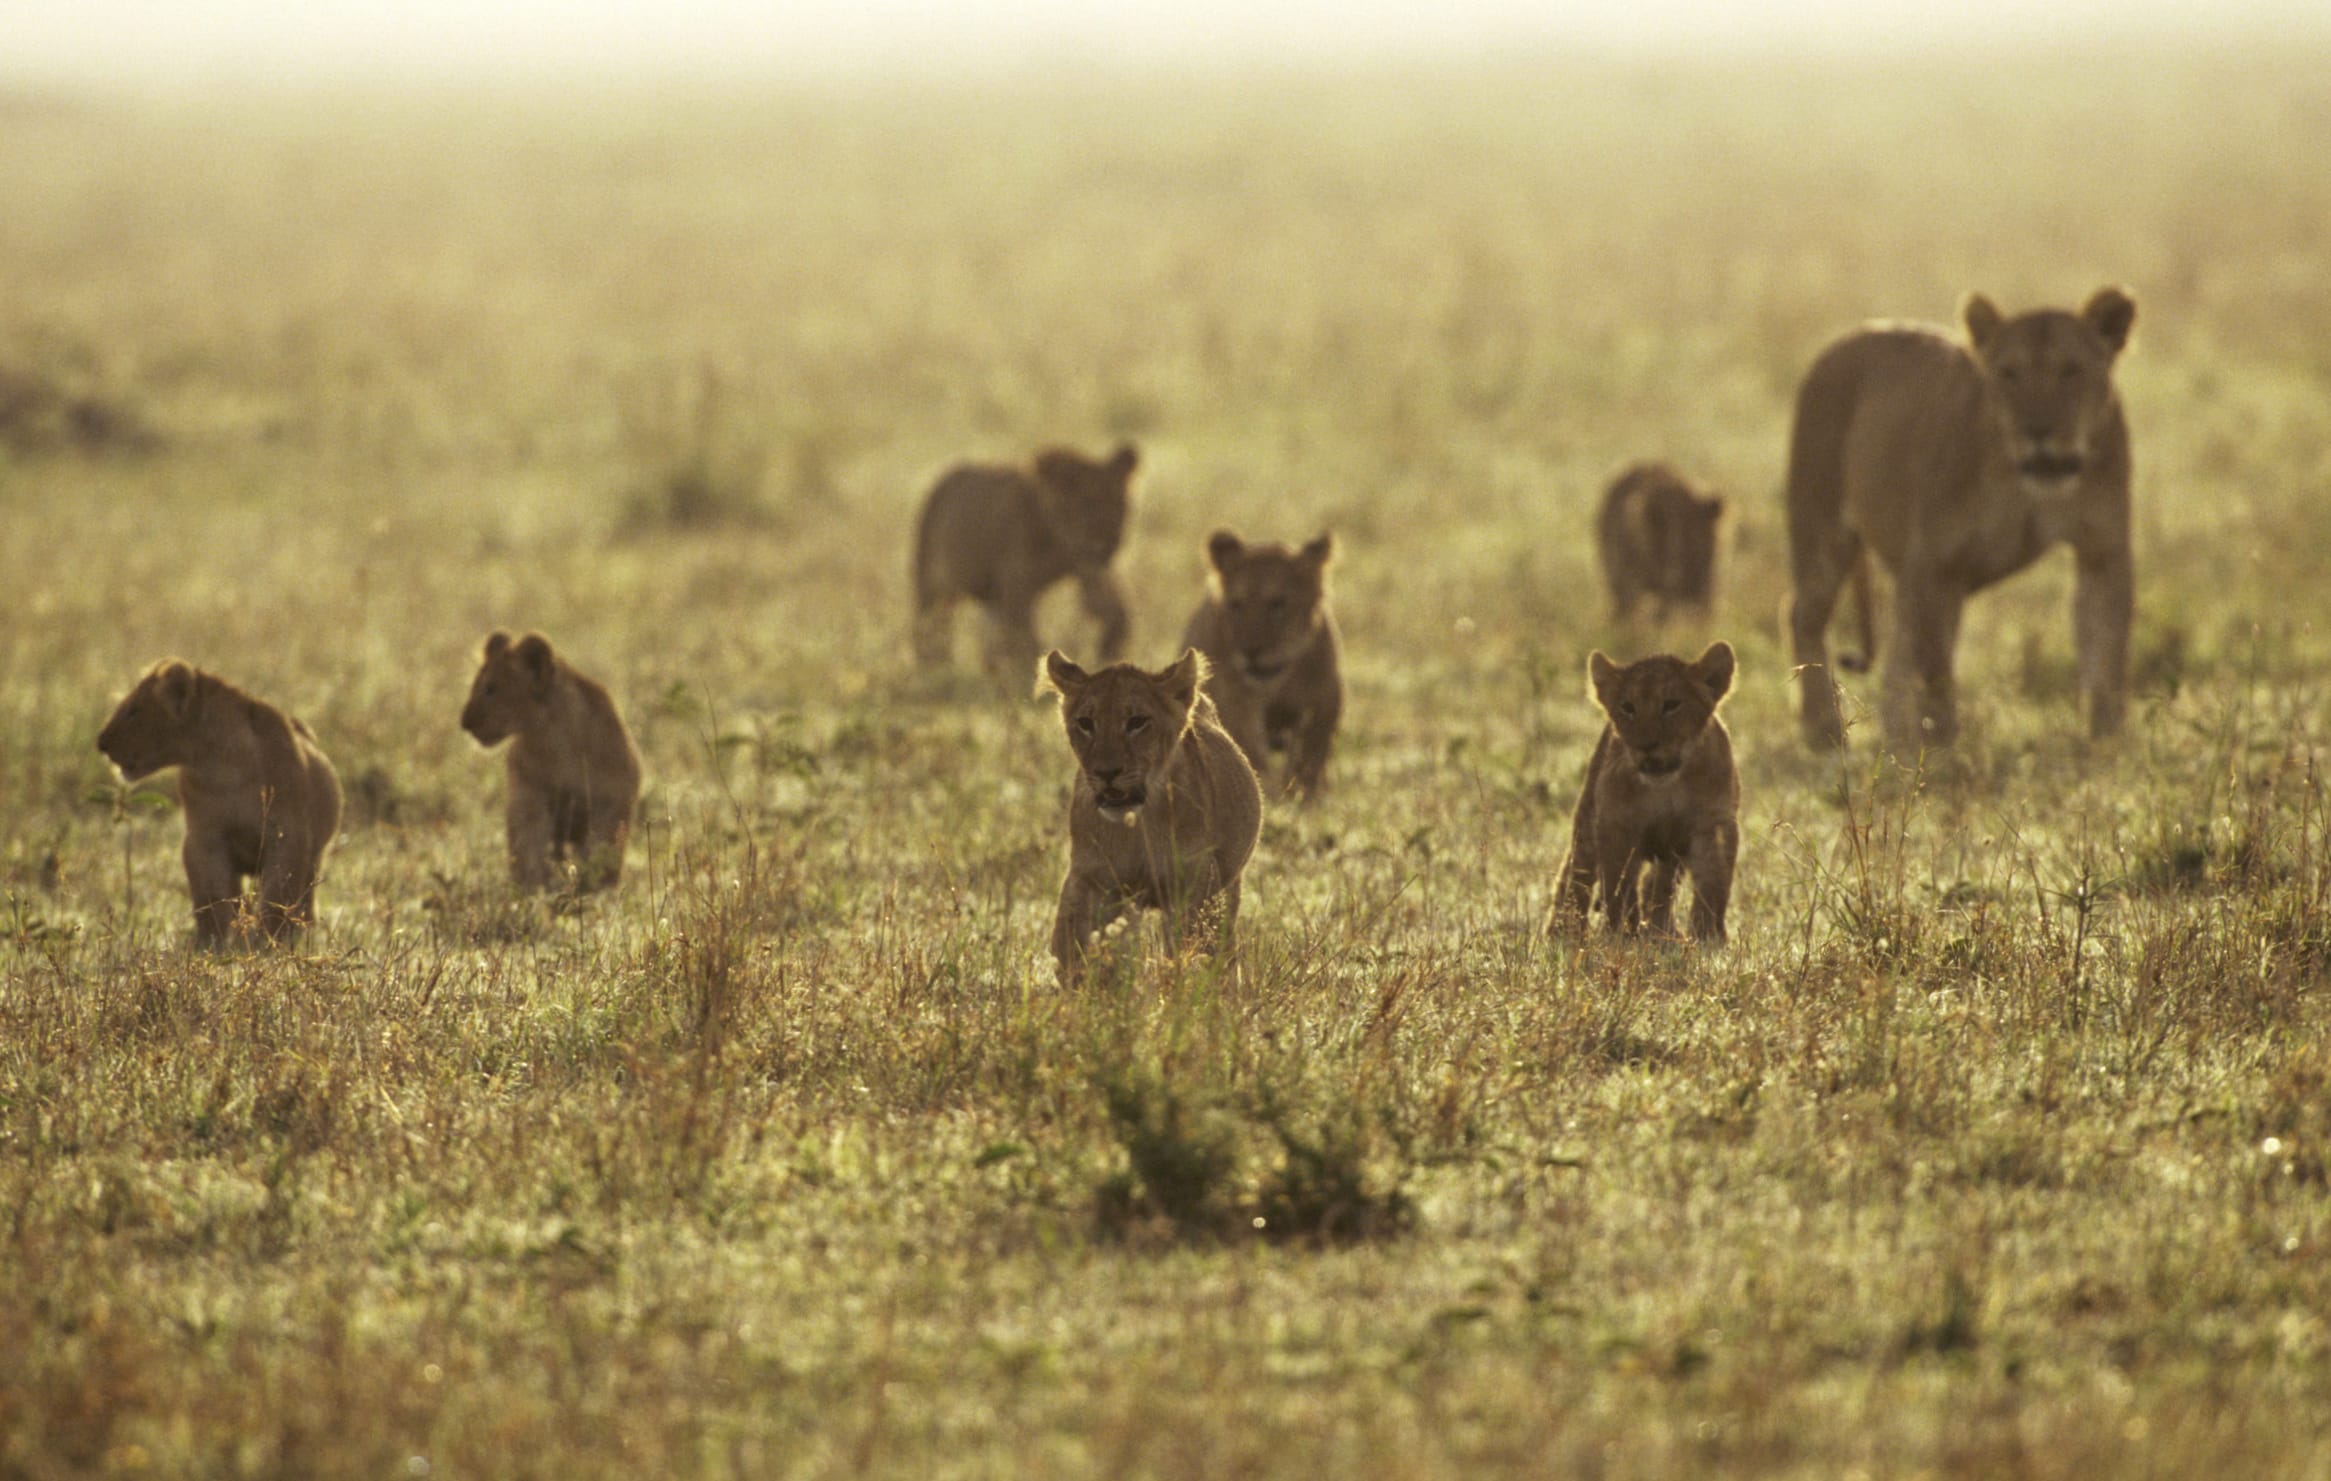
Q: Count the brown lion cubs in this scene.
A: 7